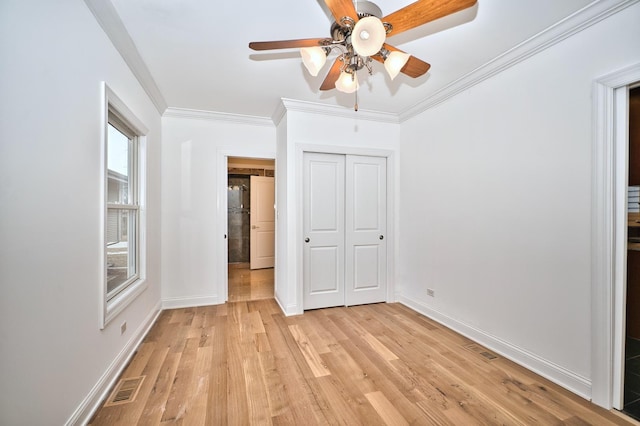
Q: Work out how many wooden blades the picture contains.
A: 5